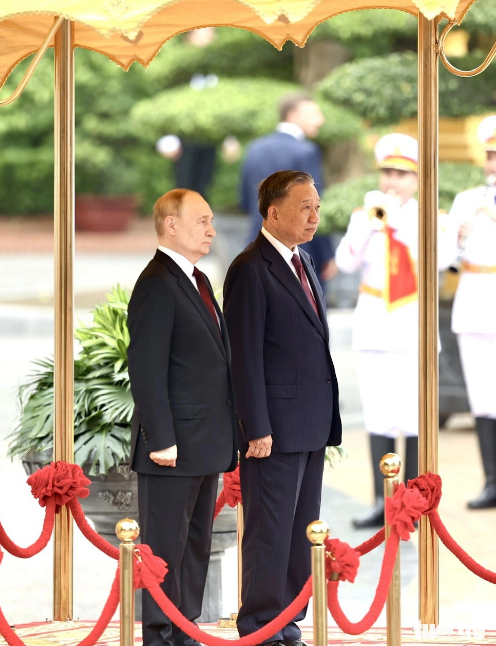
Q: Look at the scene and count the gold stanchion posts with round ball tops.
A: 3